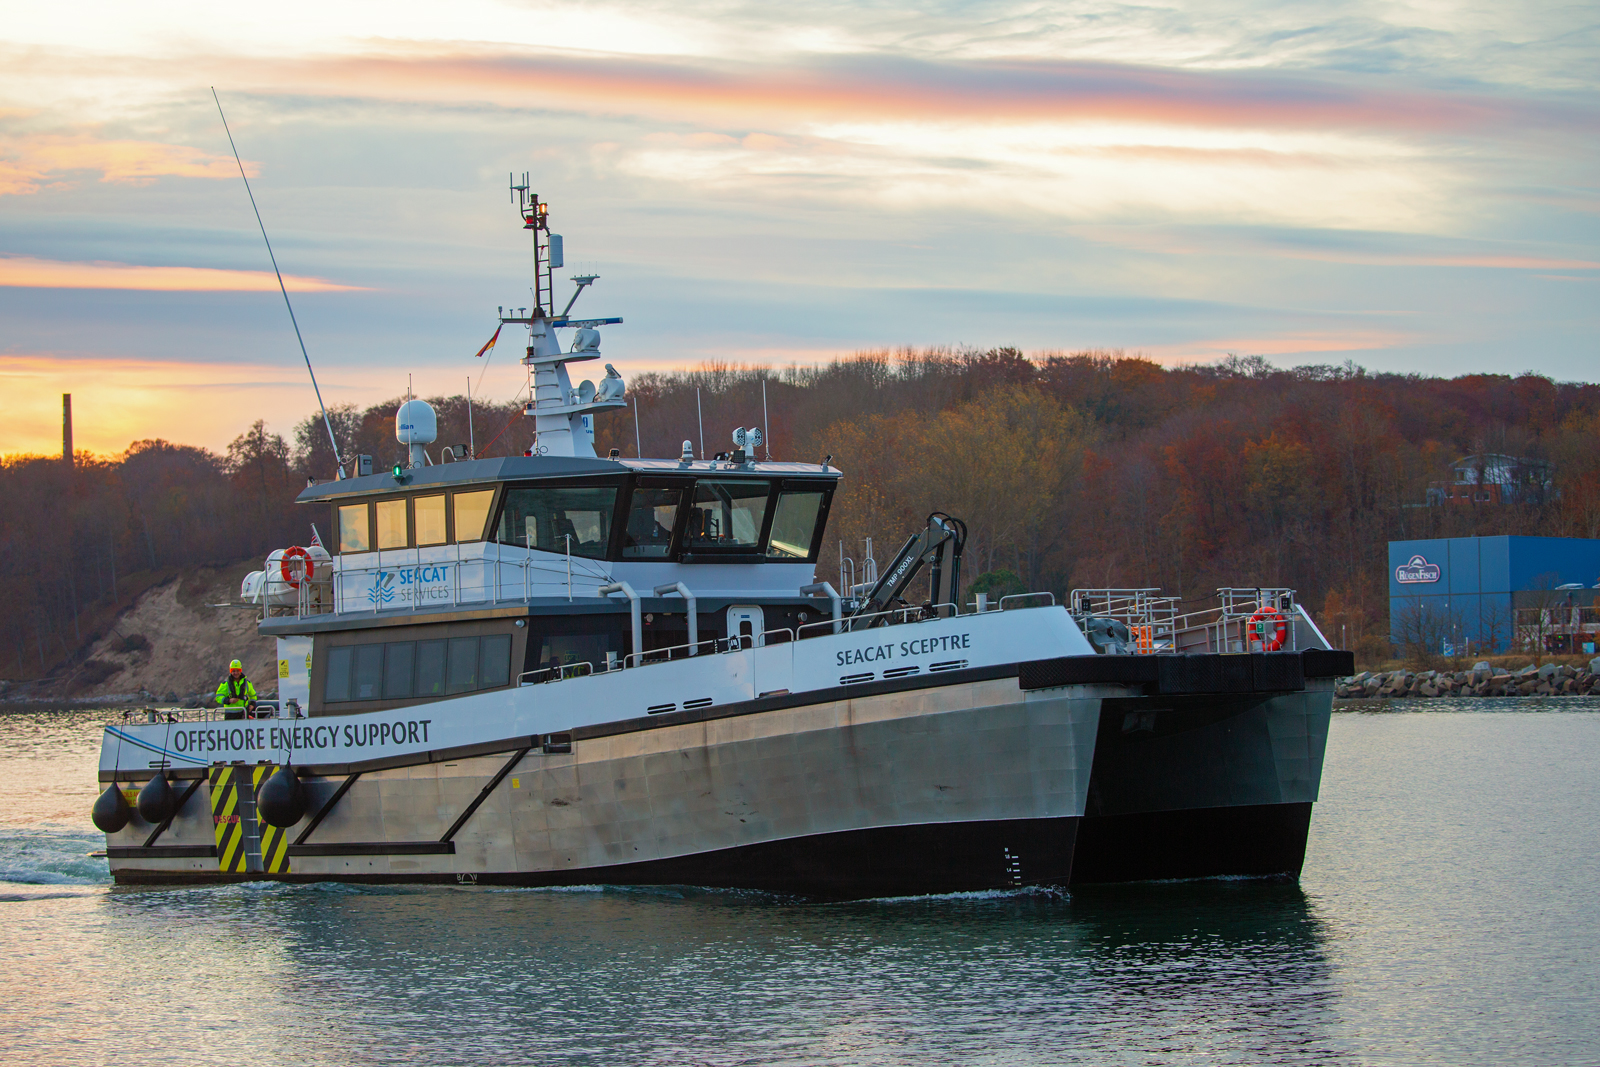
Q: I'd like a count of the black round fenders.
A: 3